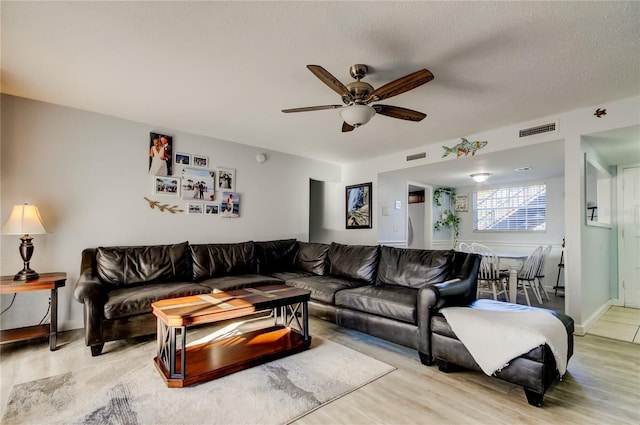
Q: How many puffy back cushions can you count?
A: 6